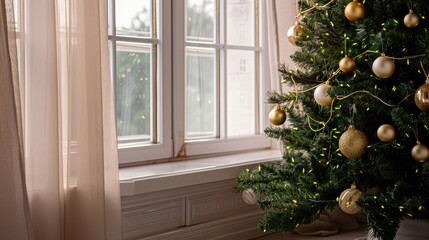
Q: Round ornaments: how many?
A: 13